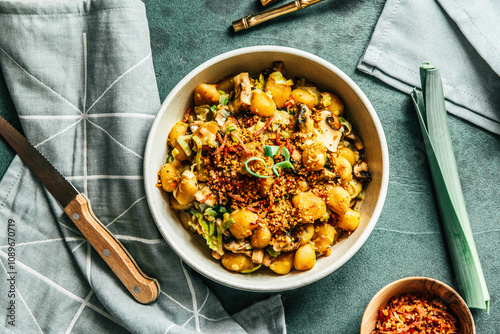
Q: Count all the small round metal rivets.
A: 3